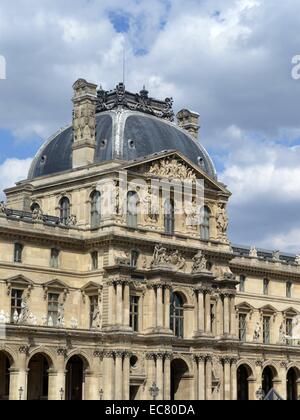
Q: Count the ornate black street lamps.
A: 5